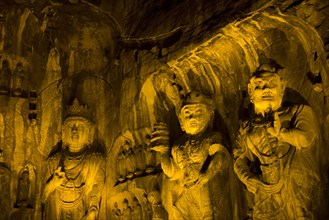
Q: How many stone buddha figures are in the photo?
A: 3